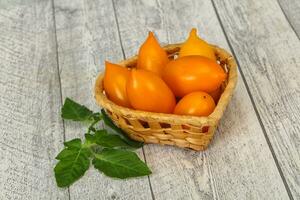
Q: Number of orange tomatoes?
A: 6